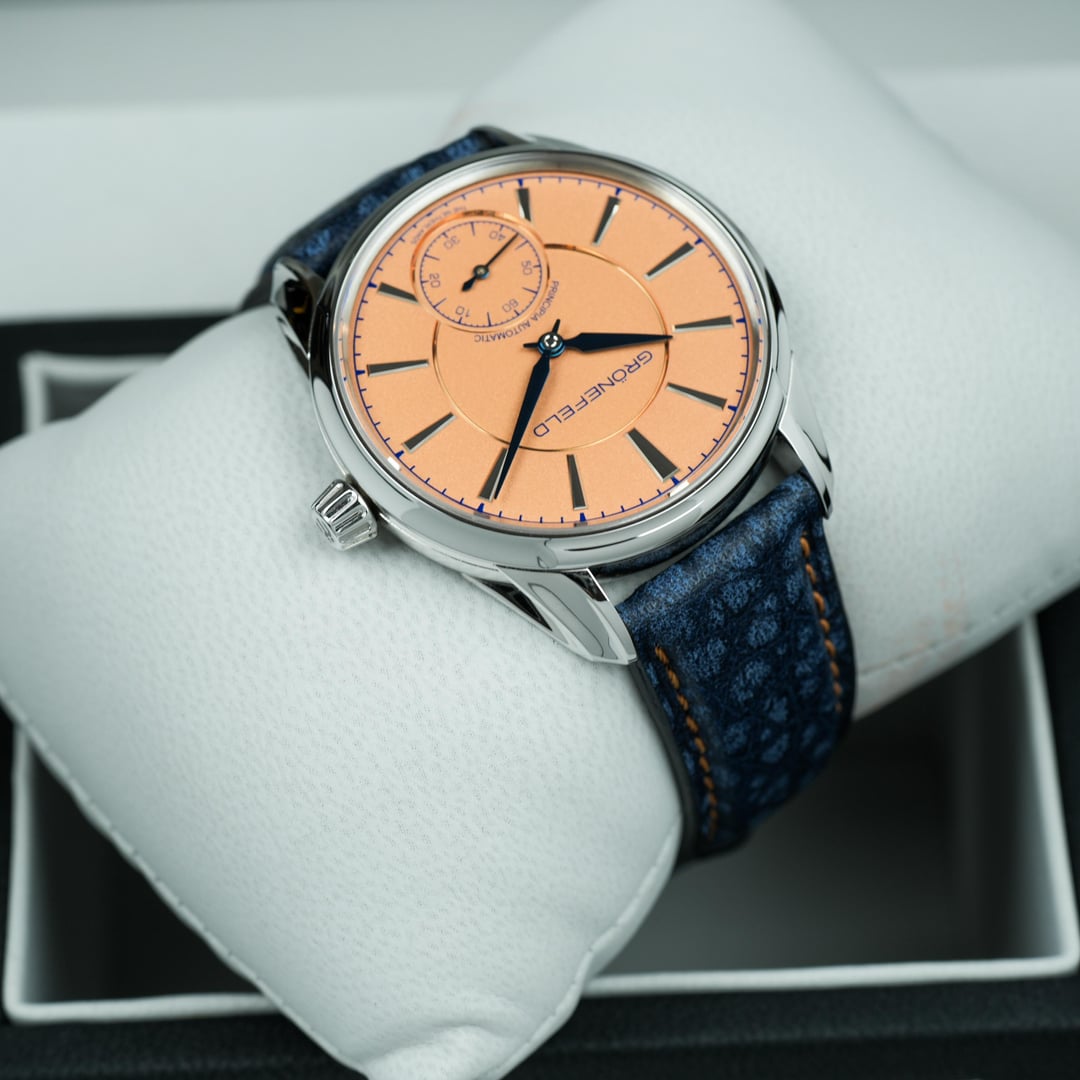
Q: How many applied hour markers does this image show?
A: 11